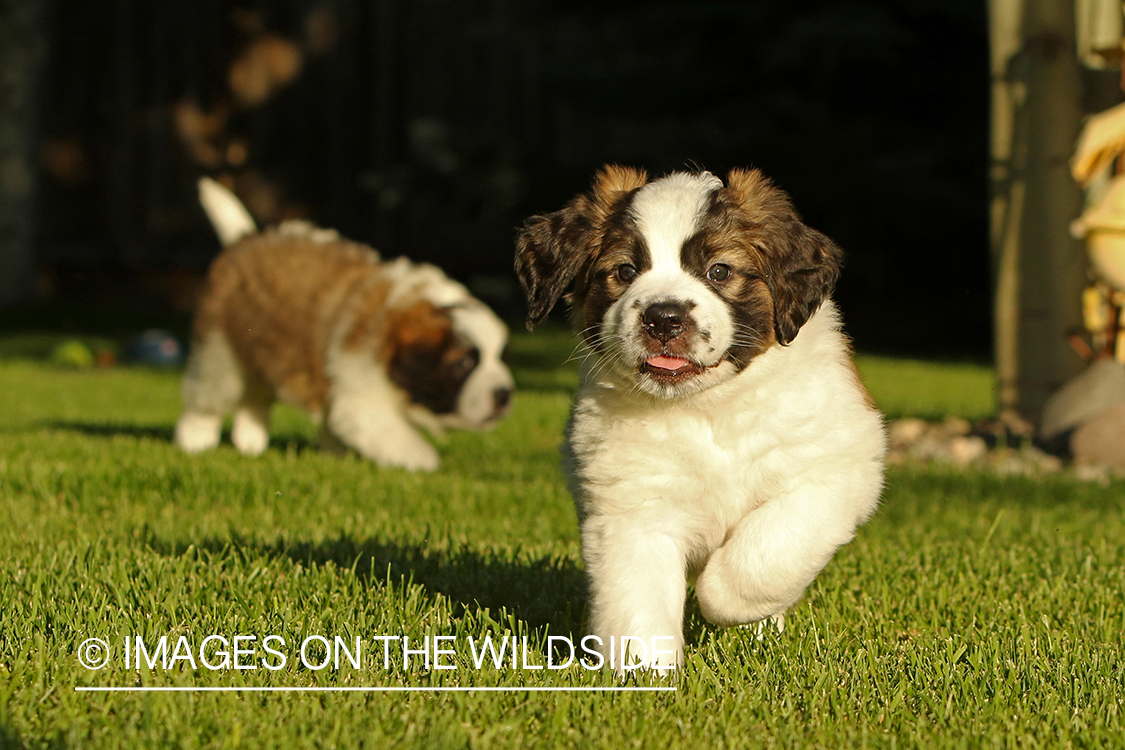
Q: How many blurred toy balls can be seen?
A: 2